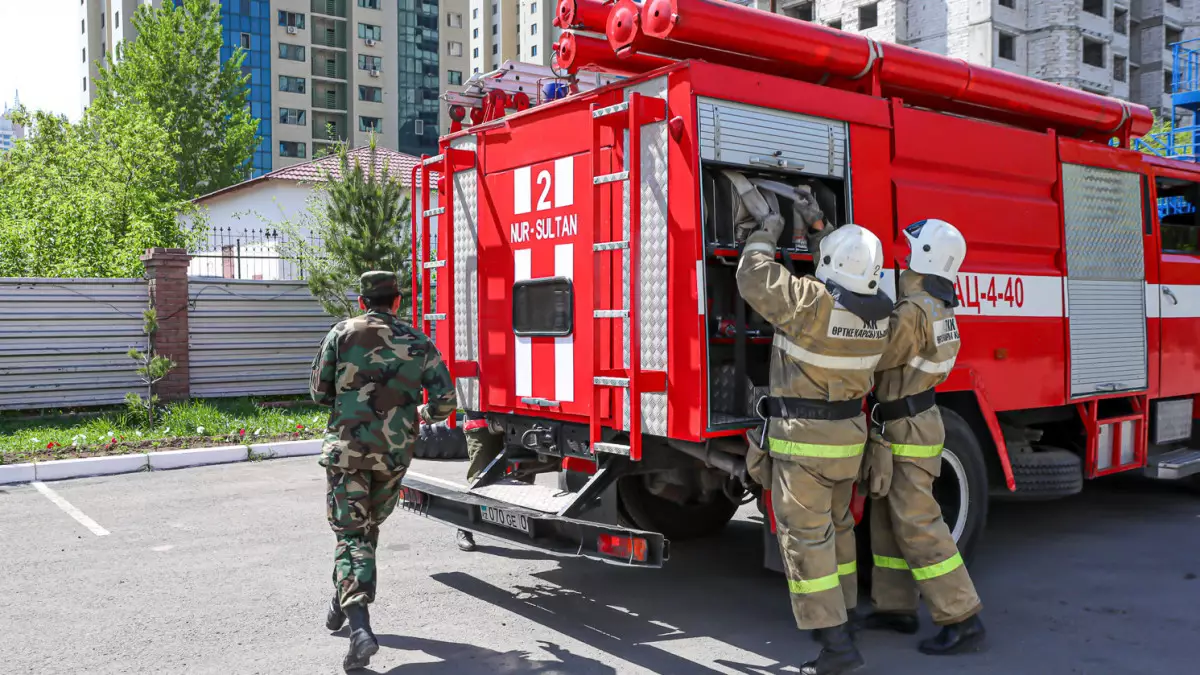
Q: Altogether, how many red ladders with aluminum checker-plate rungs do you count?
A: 2